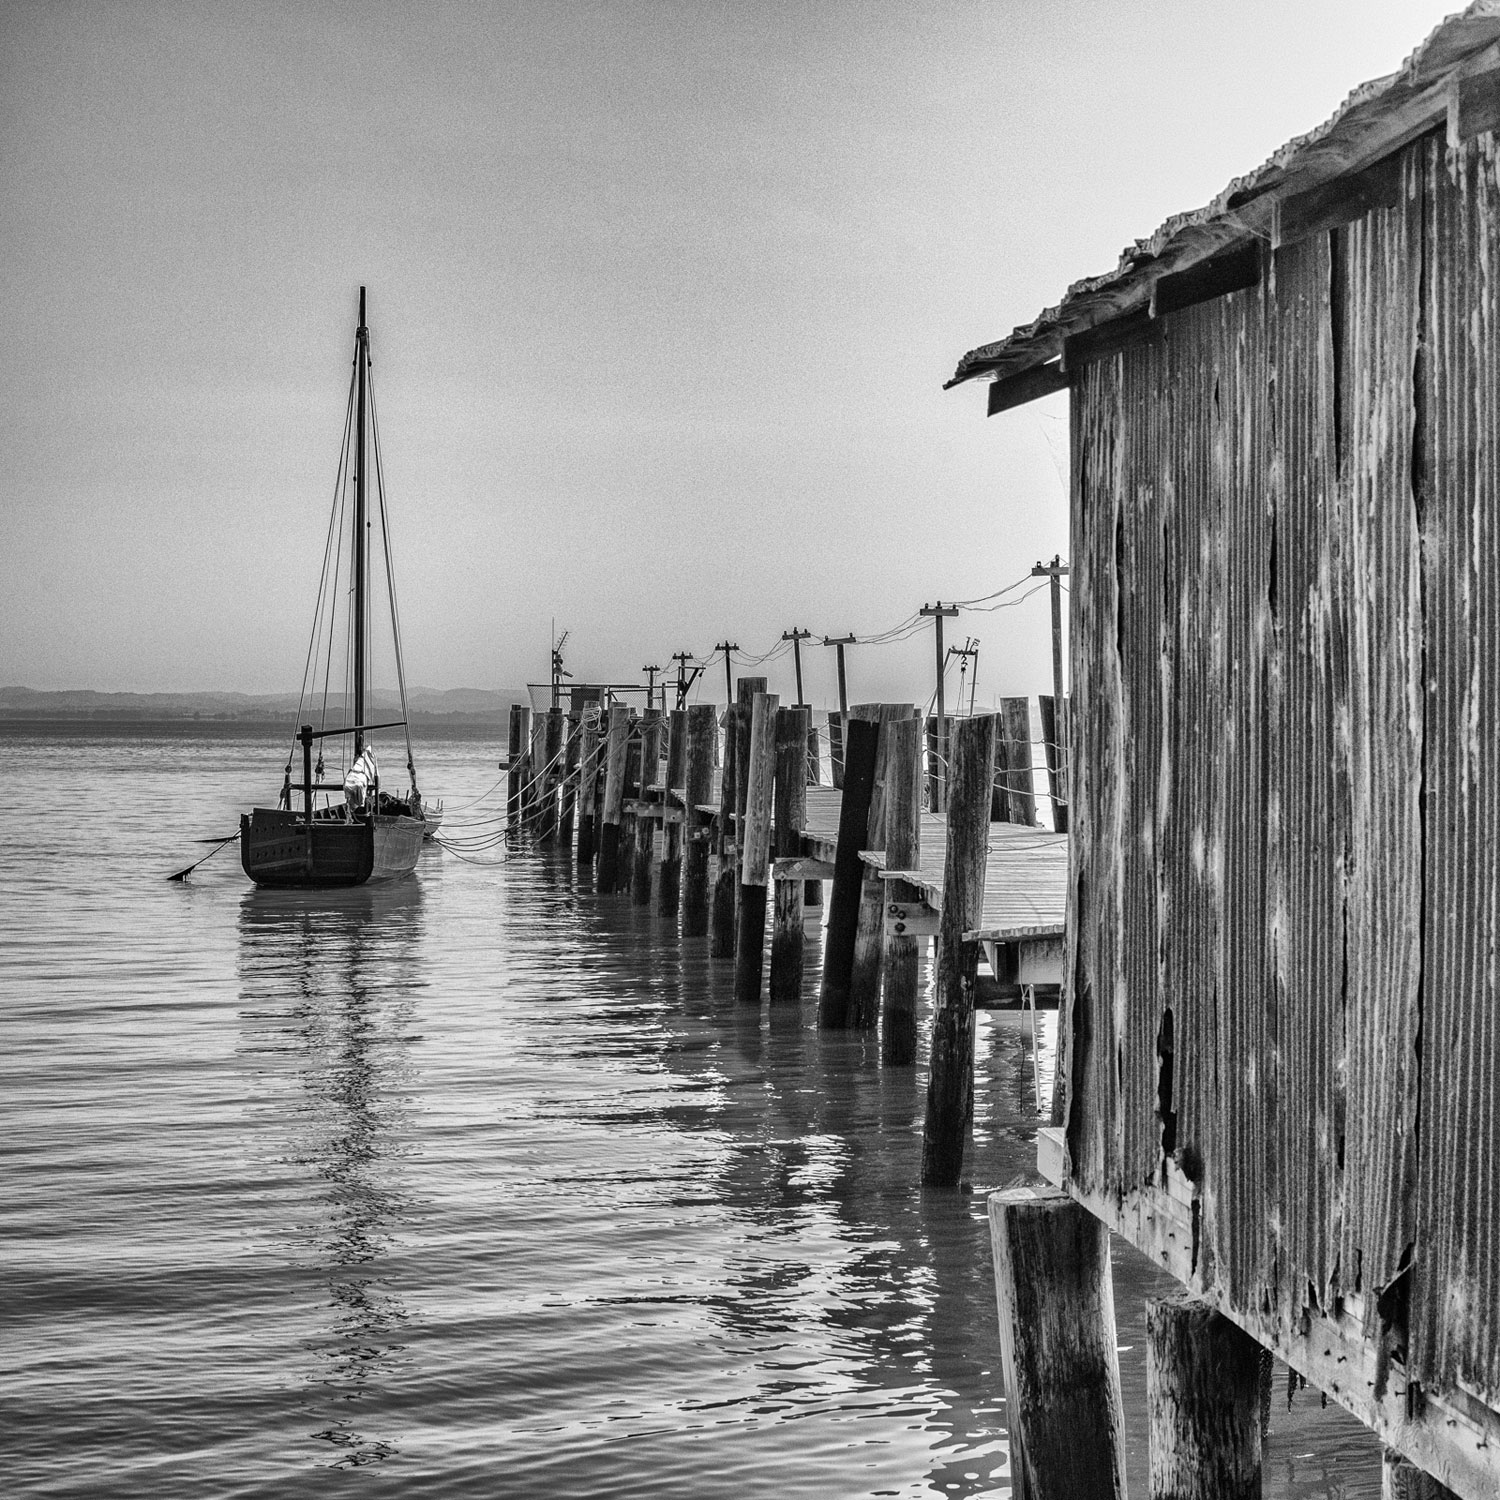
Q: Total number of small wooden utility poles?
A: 7